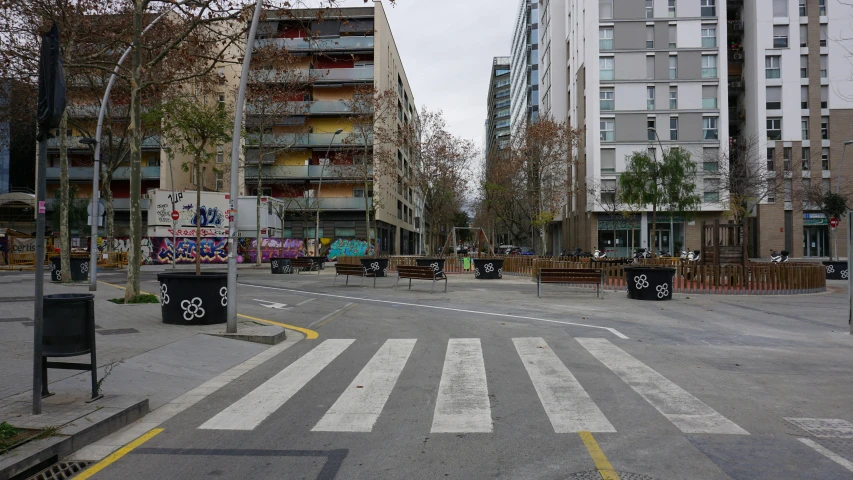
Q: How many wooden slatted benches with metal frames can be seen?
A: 4